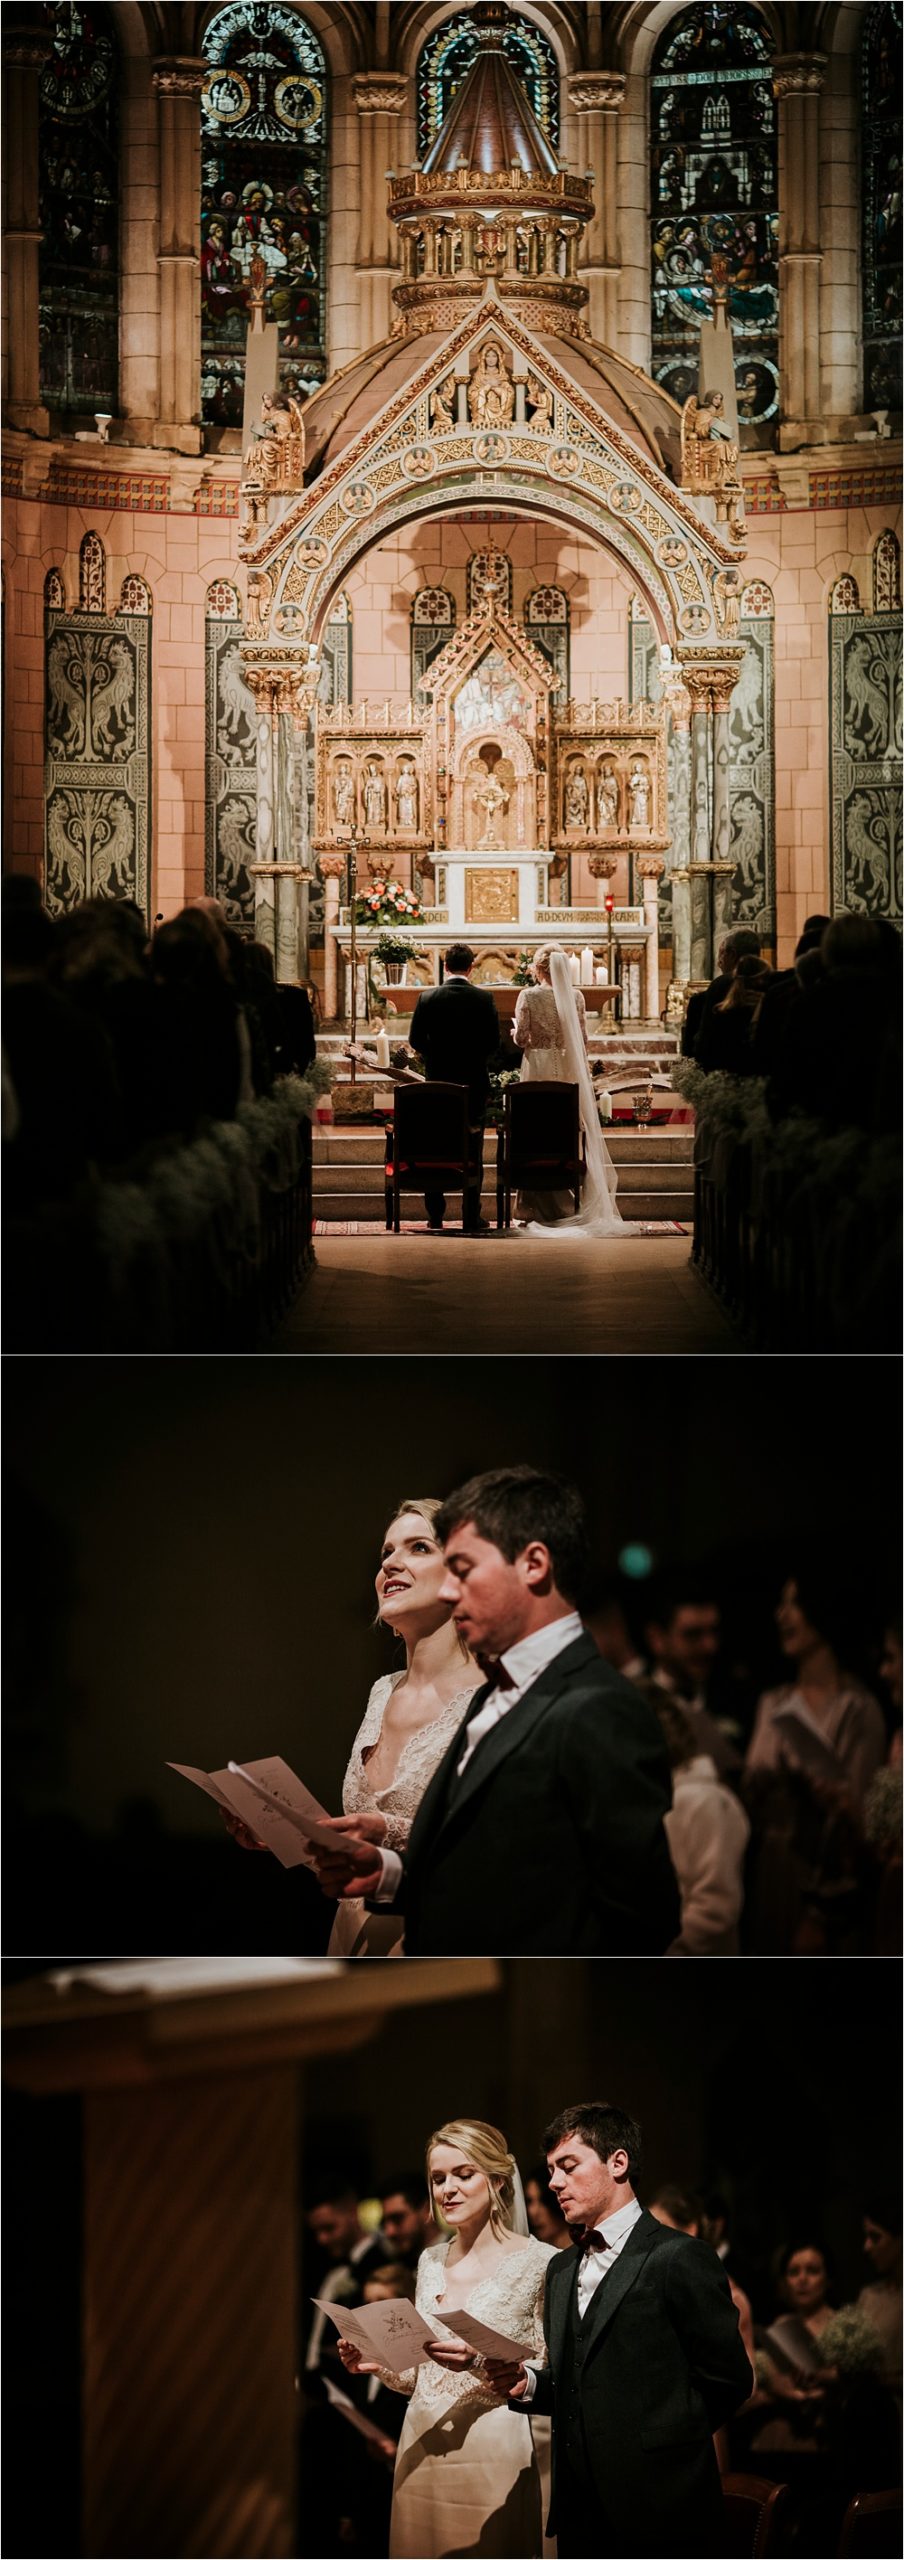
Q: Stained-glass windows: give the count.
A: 5